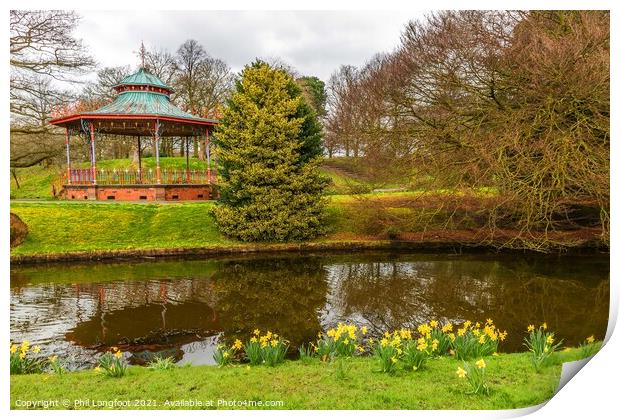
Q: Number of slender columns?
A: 6